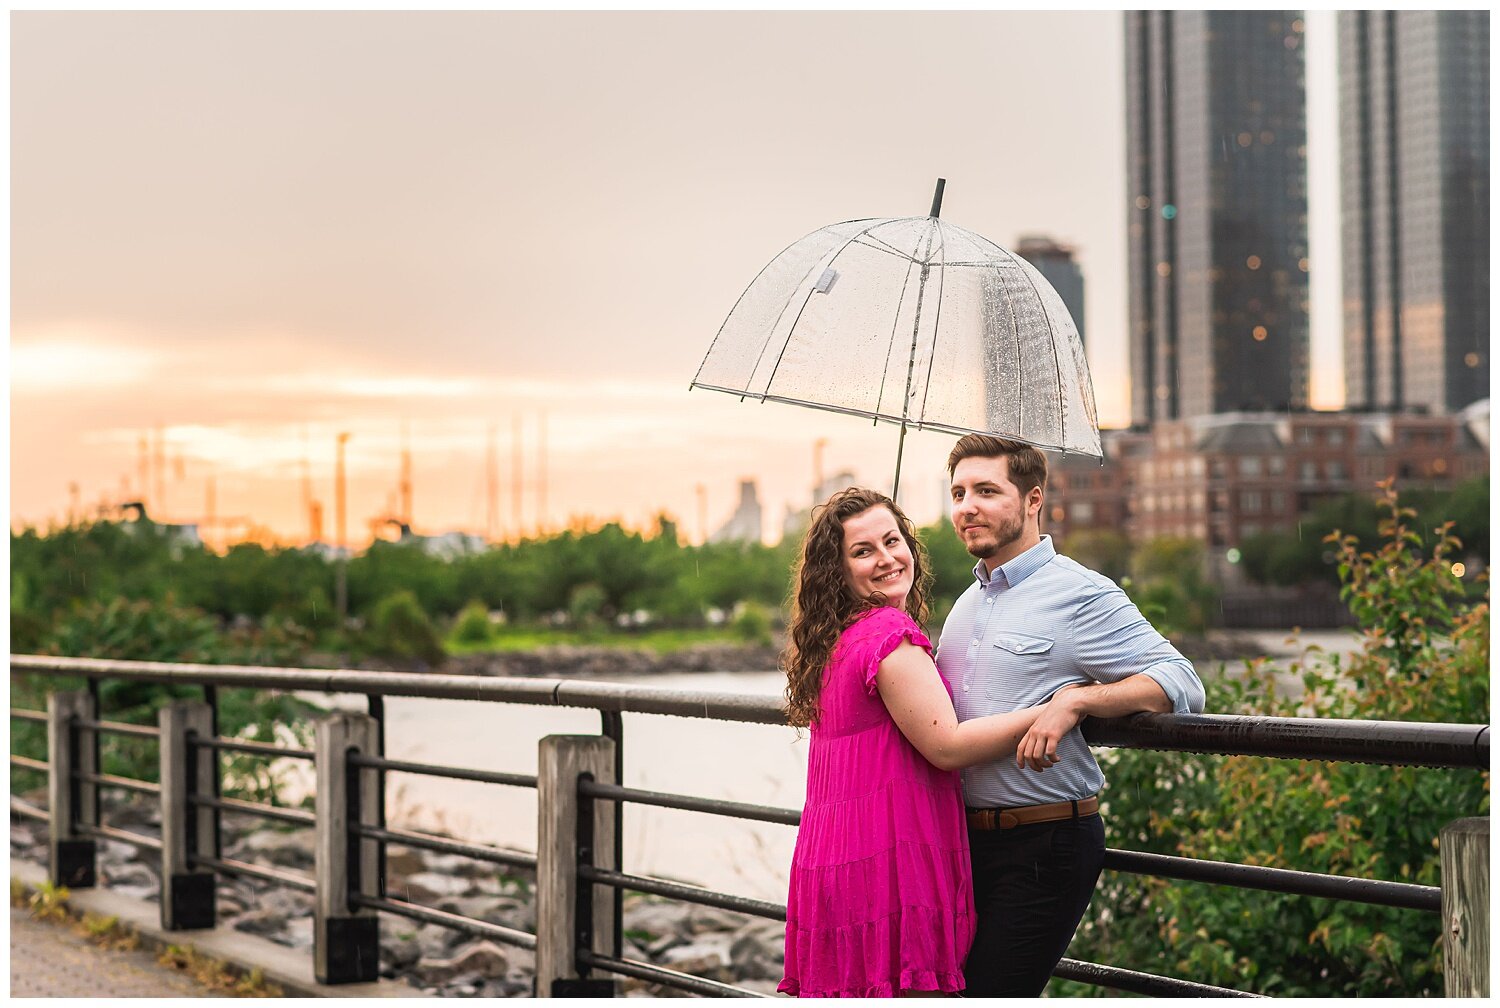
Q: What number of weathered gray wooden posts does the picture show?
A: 5